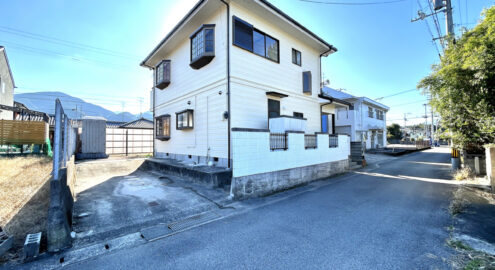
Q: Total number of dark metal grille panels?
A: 3